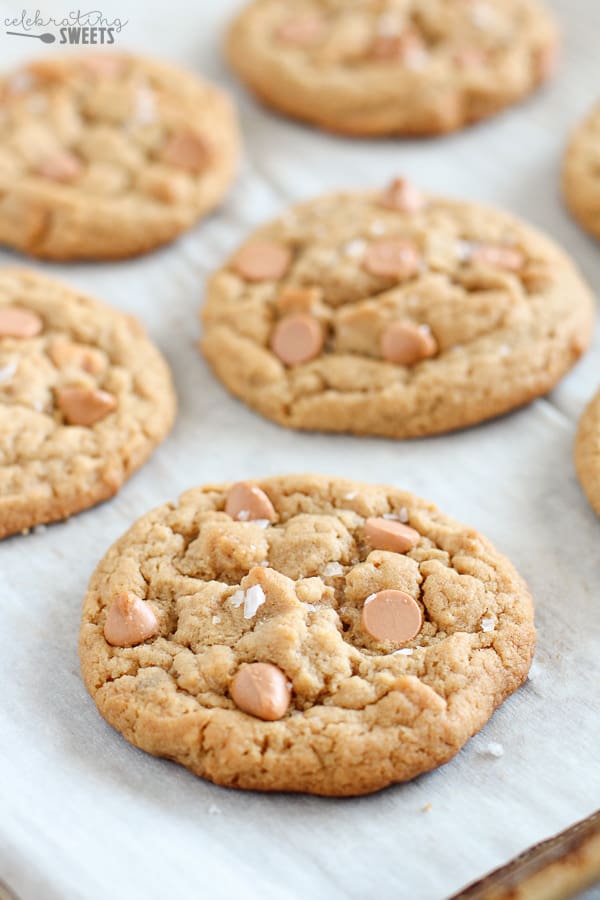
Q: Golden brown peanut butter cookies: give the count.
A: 7